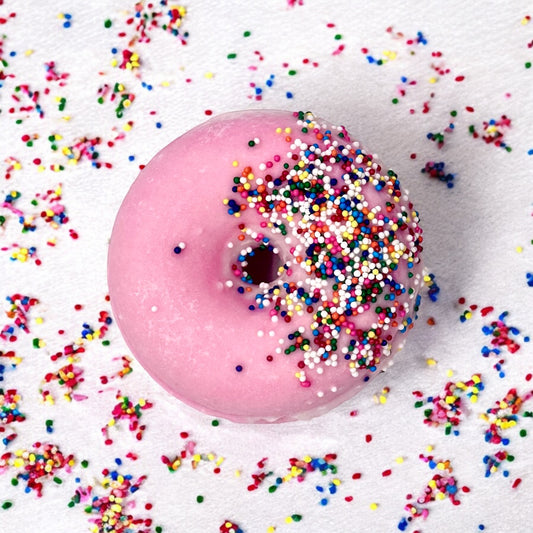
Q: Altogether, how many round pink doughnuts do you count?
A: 1